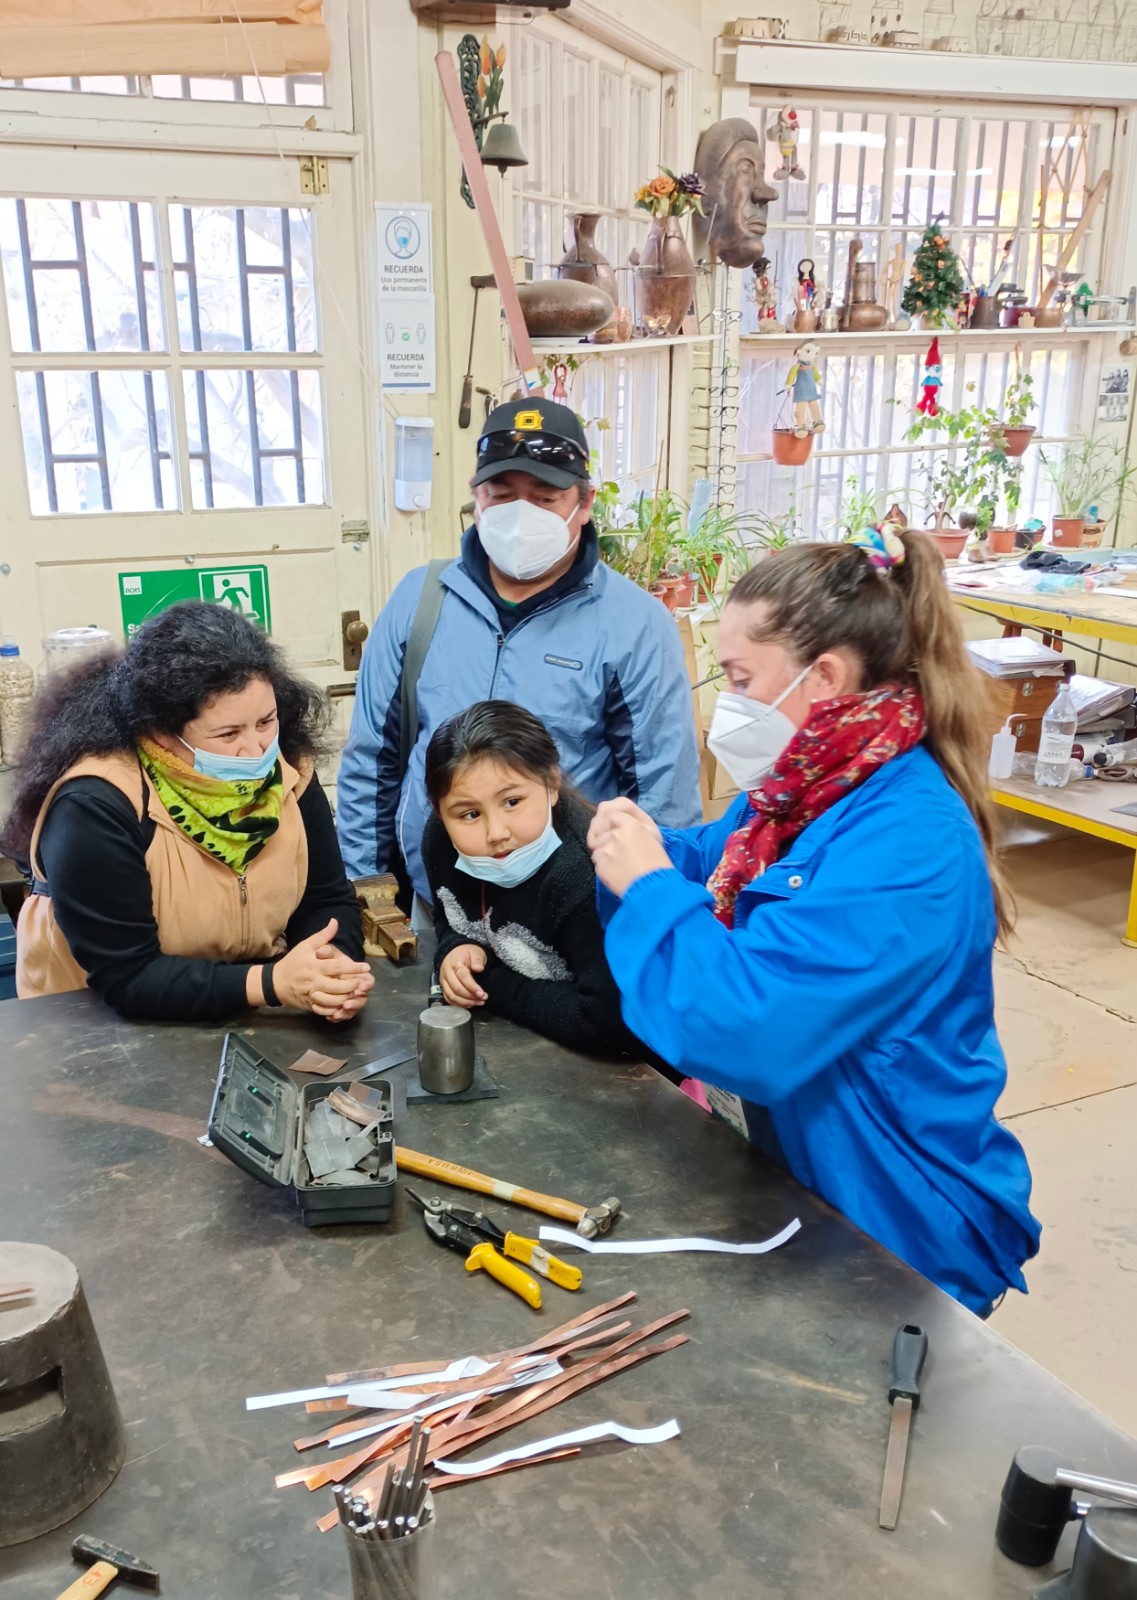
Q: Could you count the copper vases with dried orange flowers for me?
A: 1